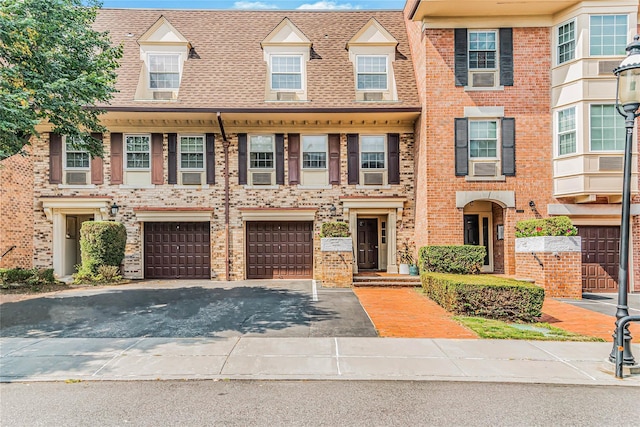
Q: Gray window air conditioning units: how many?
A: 11